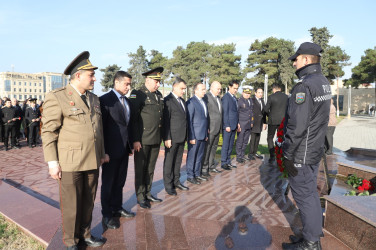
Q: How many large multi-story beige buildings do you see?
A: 1